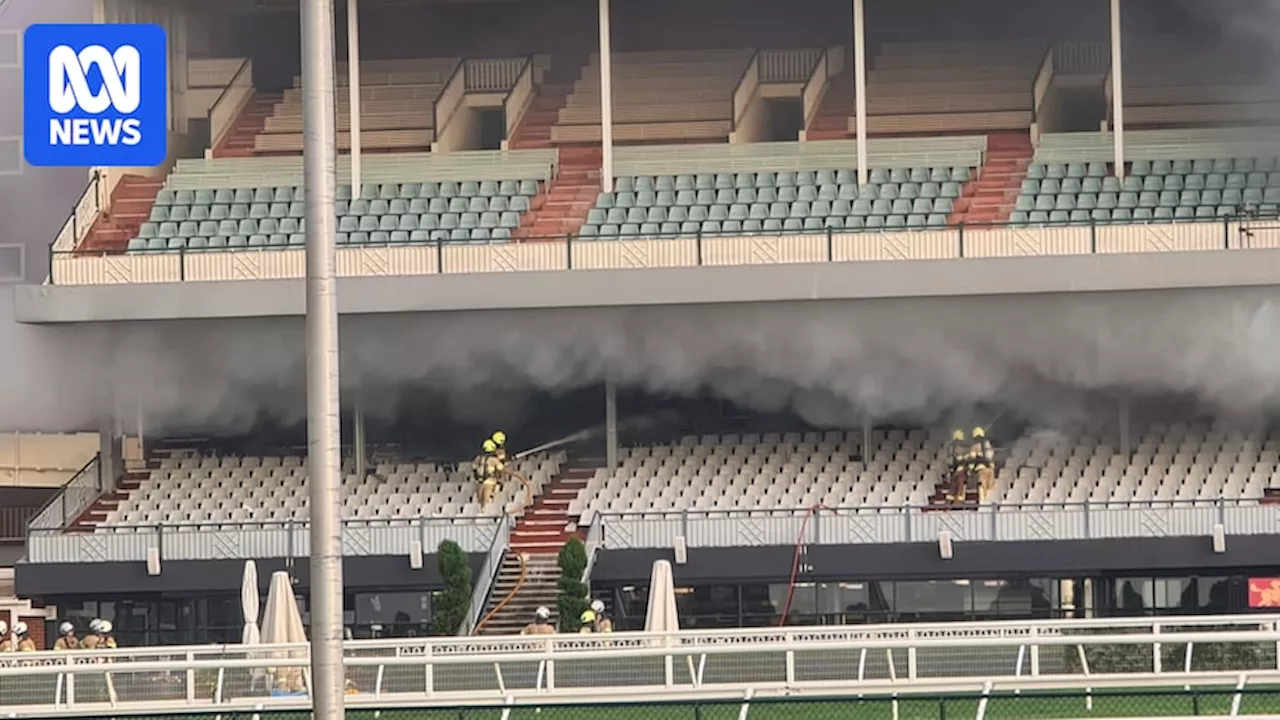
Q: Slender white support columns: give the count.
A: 4